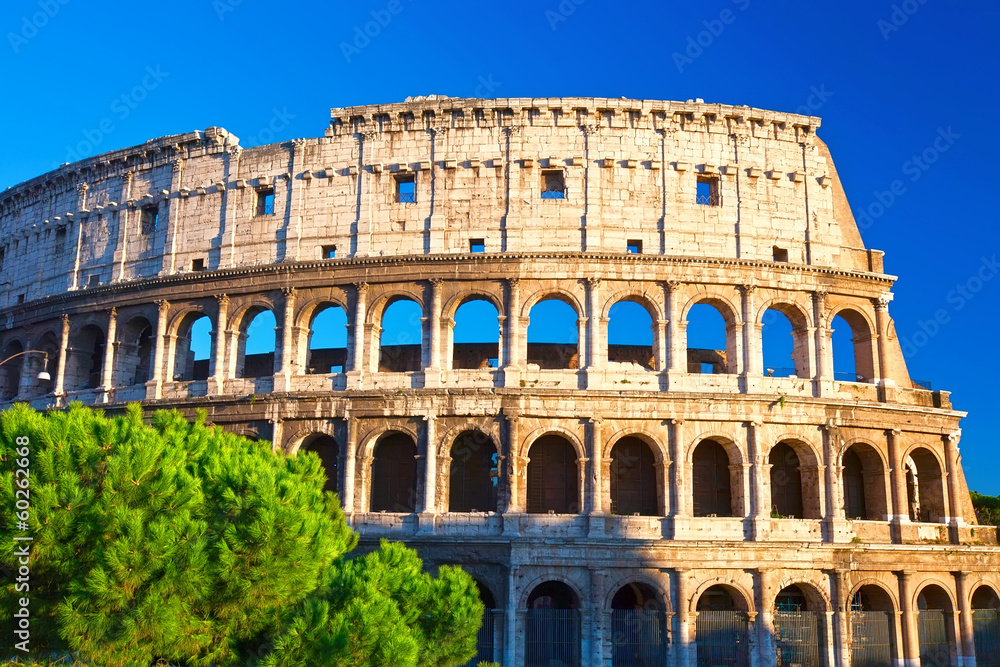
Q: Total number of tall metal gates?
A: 8